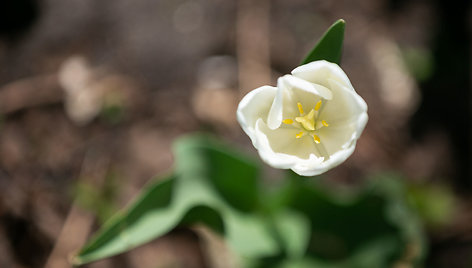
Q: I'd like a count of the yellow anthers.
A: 6